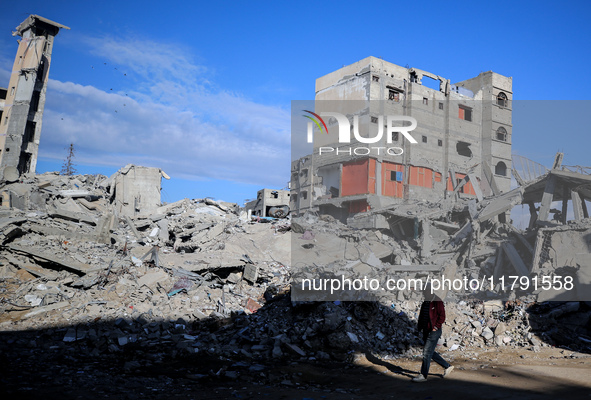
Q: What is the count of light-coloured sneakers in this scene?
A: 2